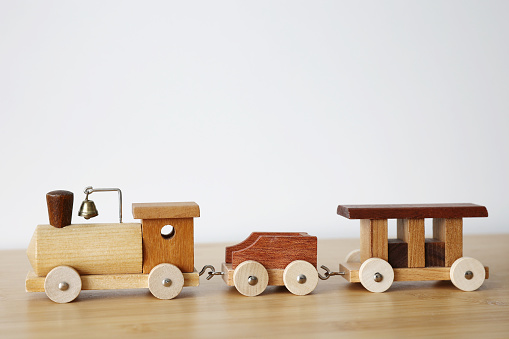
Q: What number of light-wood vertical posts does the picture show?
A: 3